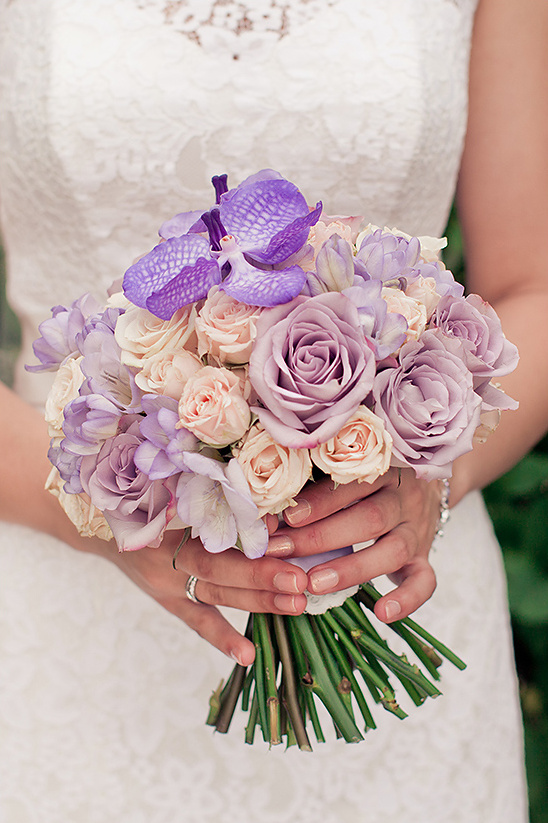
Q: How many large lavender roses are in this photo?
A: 4